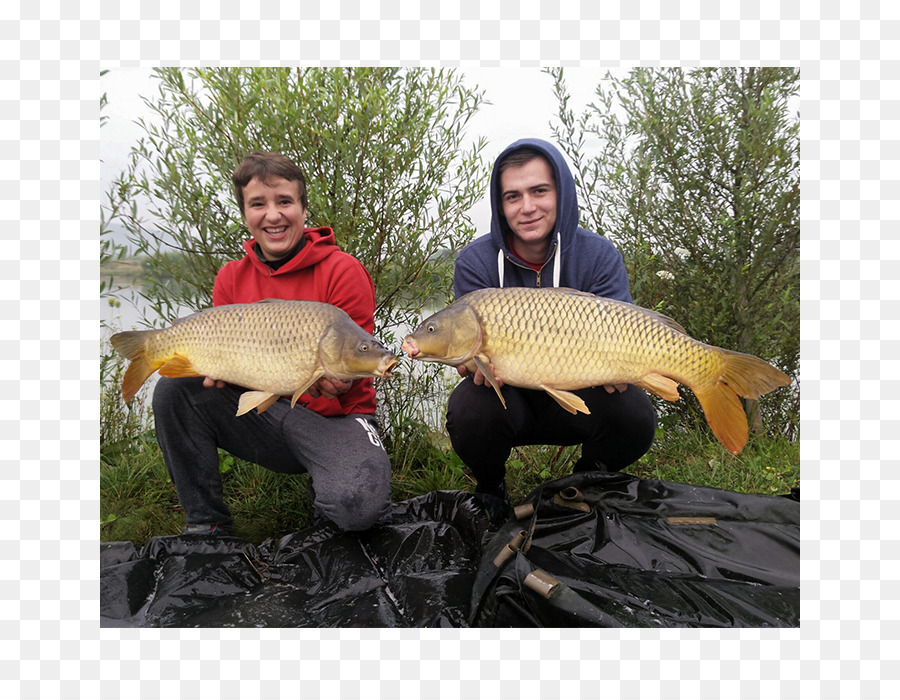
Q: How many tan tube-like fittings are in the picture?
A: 5